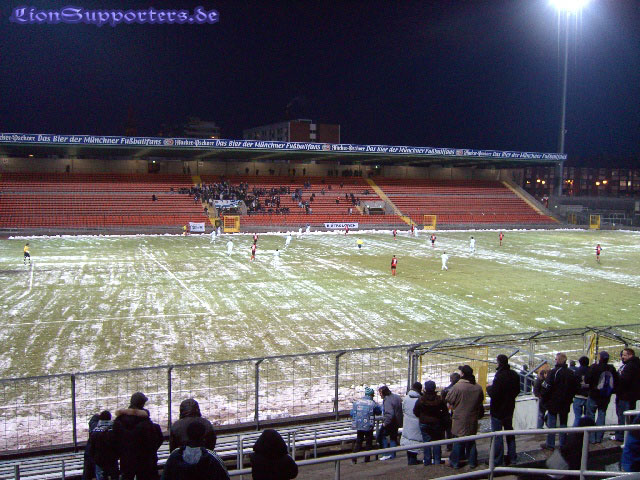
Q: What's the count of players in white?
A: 10